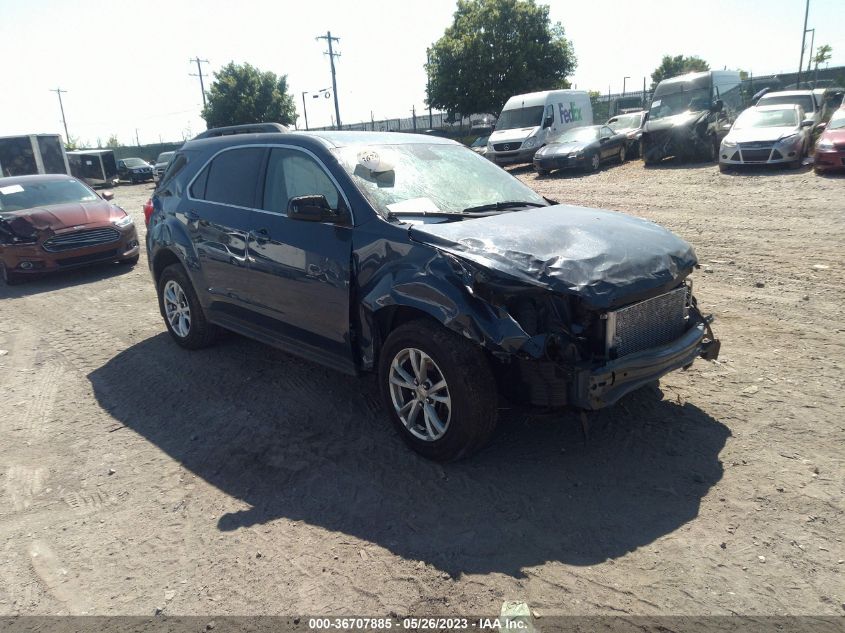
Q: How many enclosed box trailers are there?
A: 2